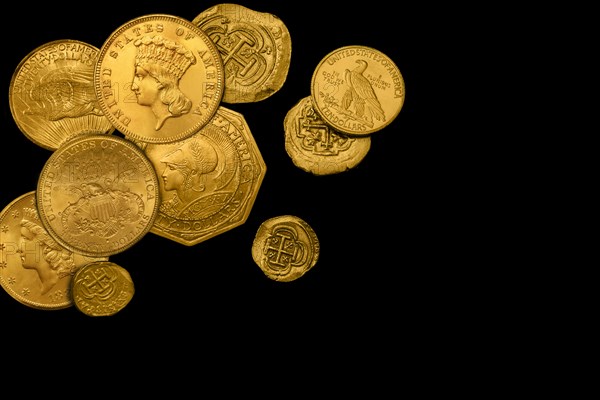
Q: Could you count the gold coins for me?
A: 10